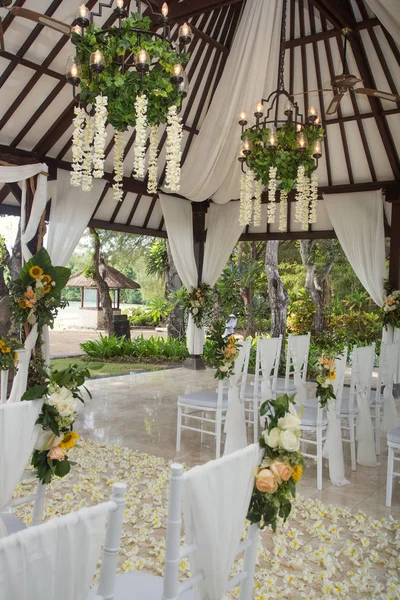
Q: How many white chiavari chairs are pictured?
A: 10